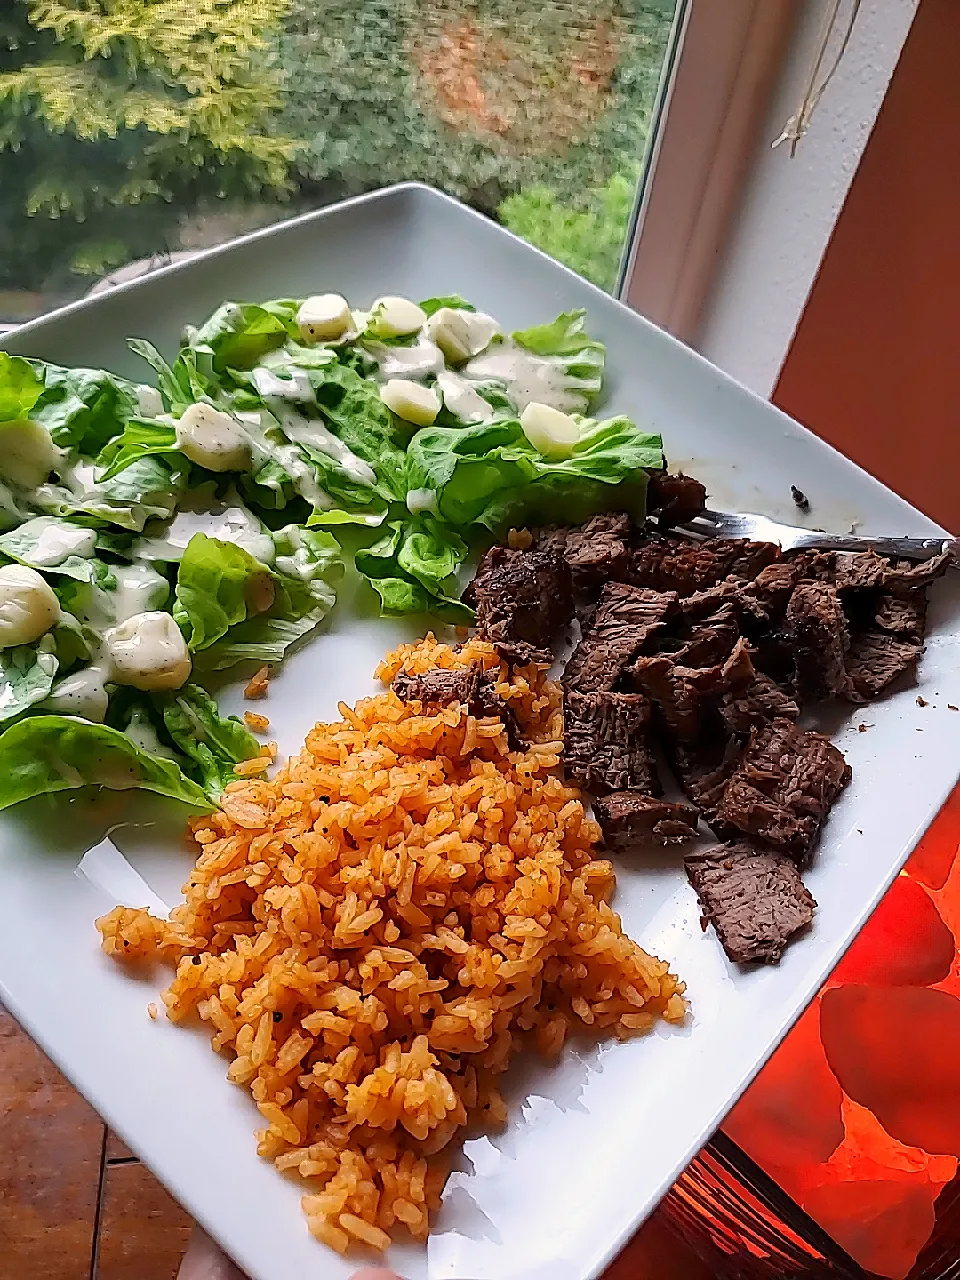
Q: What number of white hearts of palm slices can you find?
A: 9